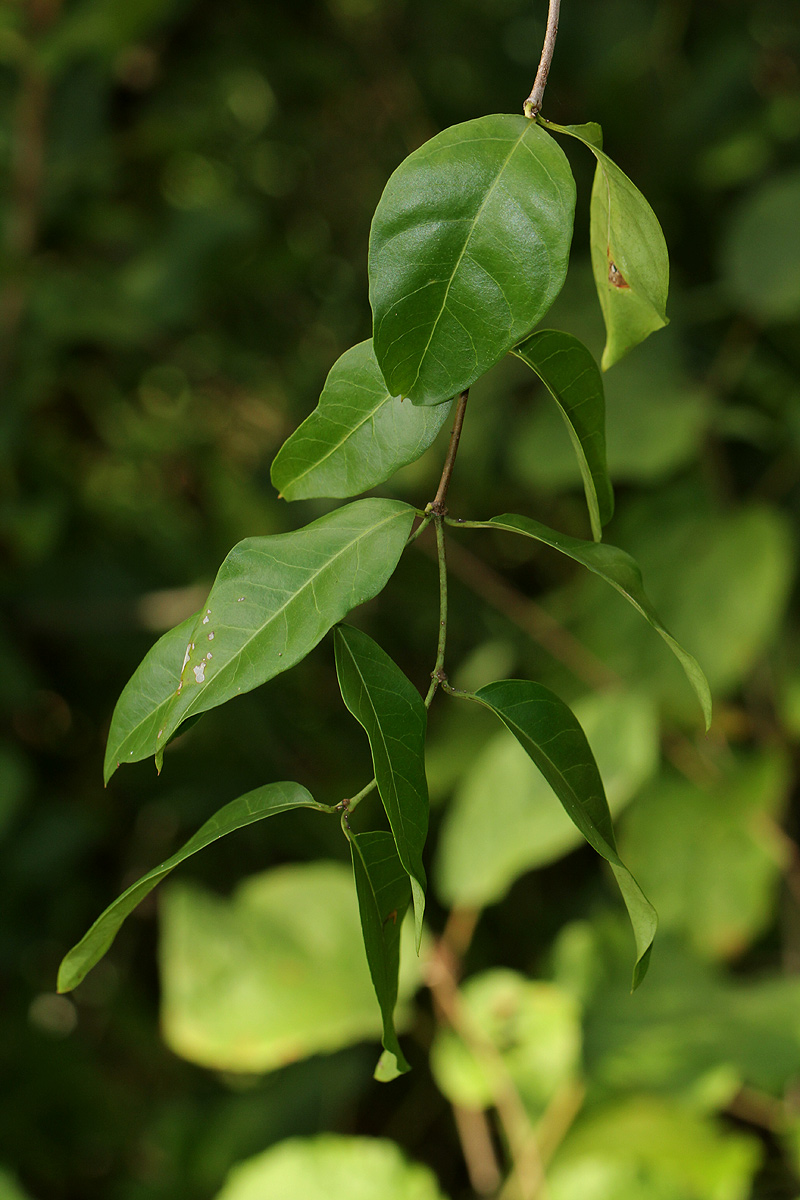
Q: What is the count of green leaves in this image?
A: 11